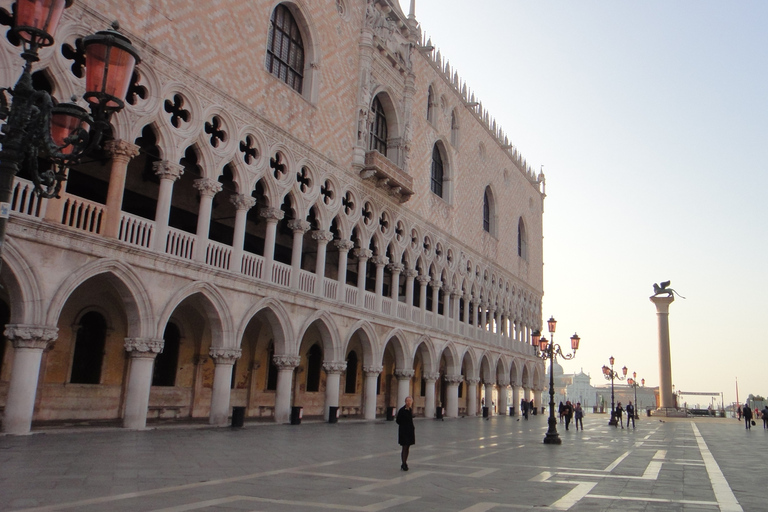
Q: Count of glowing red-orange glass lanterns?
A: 15